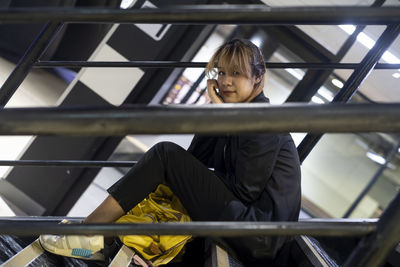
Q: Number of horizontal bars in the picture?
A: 5